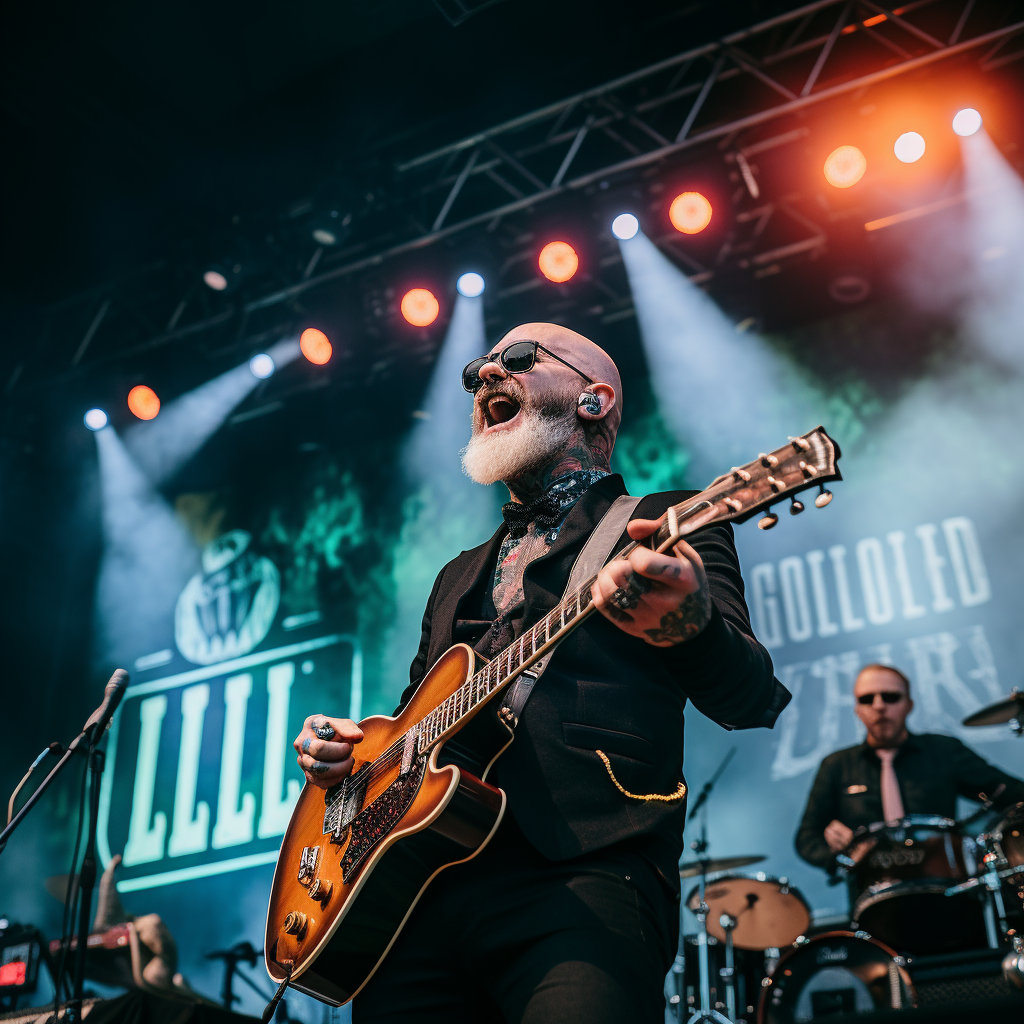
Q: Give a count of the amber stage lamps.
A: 6